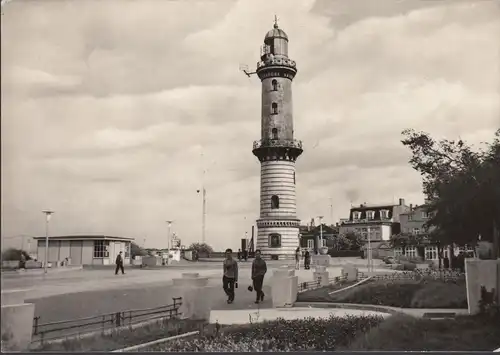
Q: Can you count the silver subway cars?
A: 0